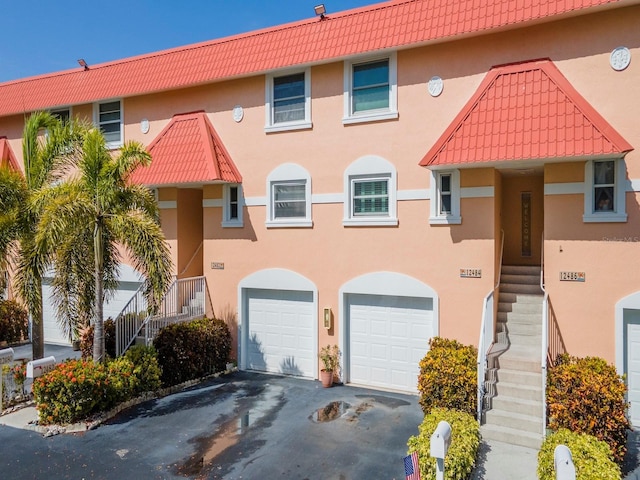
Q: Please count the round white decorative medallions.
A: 4